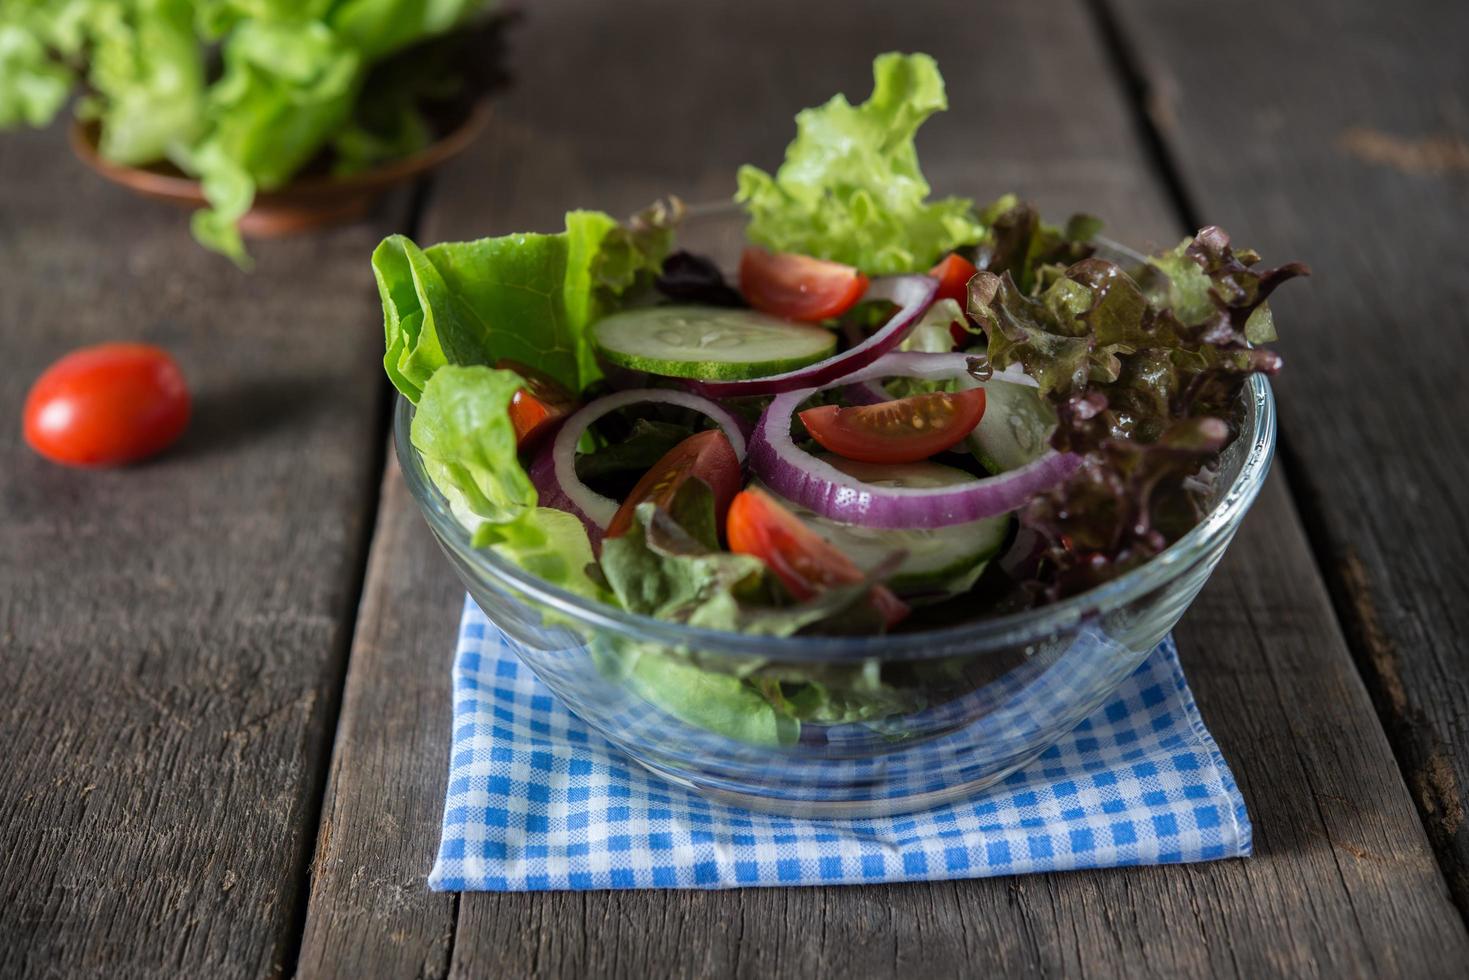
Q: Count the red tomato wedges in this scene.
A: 6